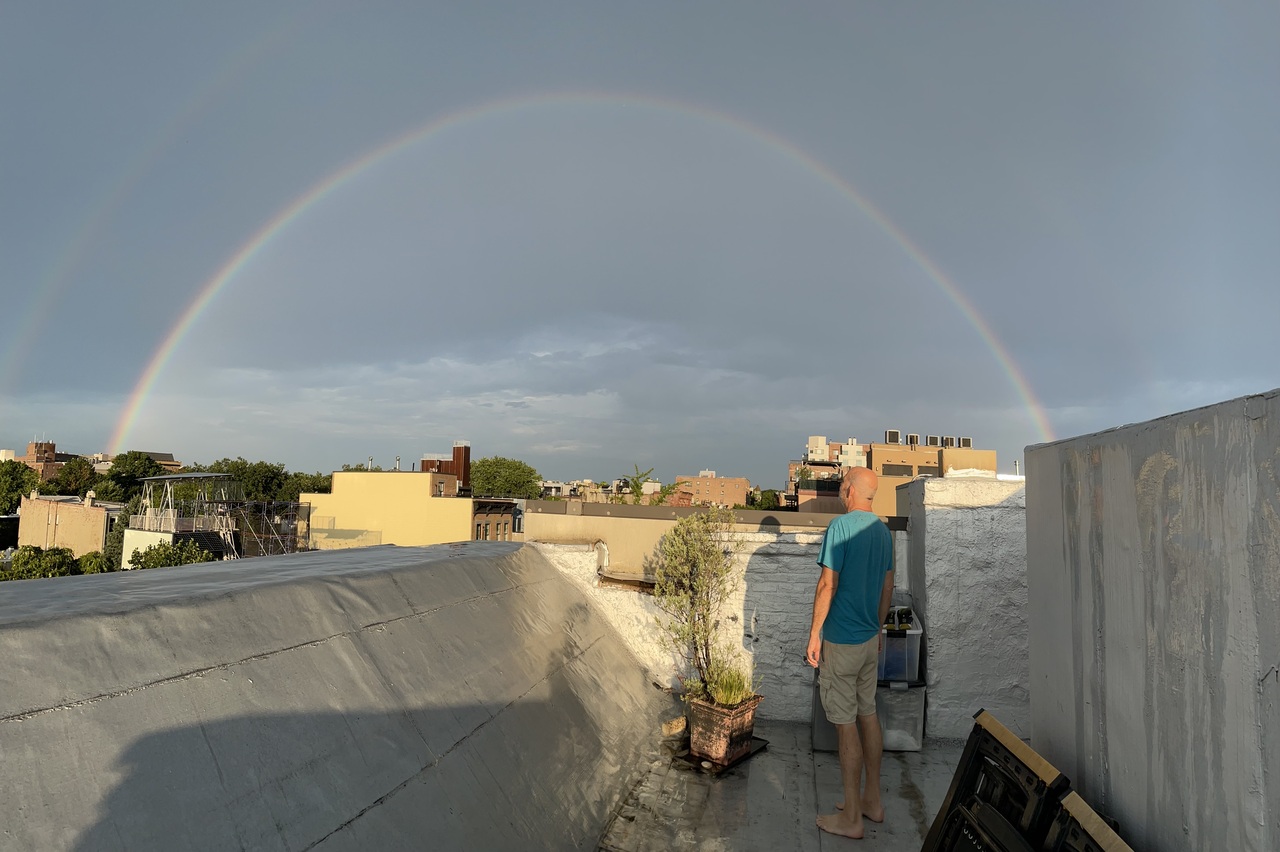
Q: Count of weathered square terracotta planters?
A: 1